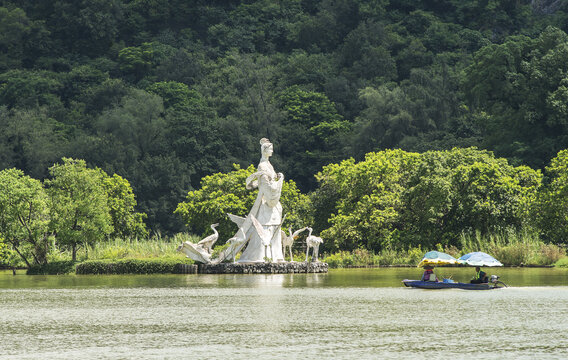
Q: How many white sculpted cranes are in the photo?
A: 5